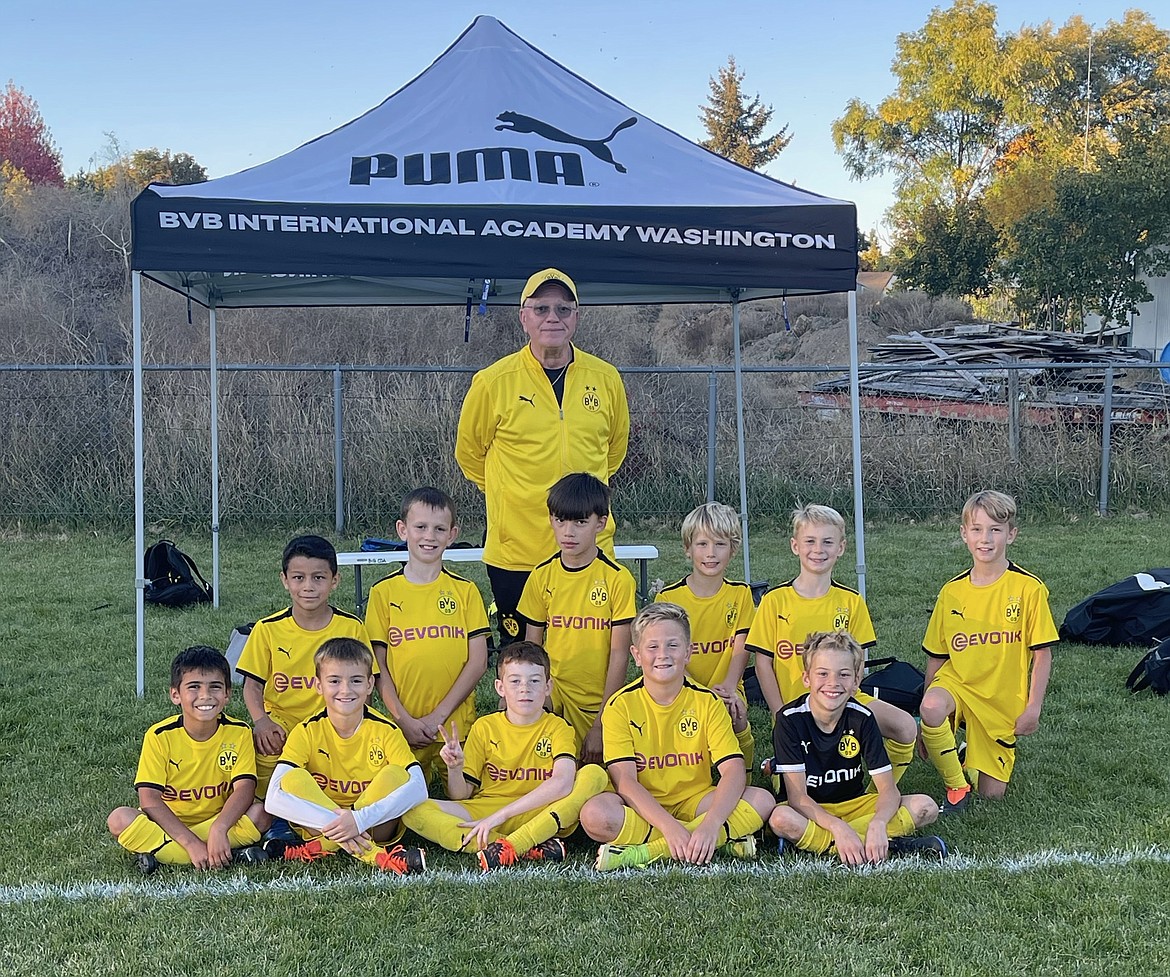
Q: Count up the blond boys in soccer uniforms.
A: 5